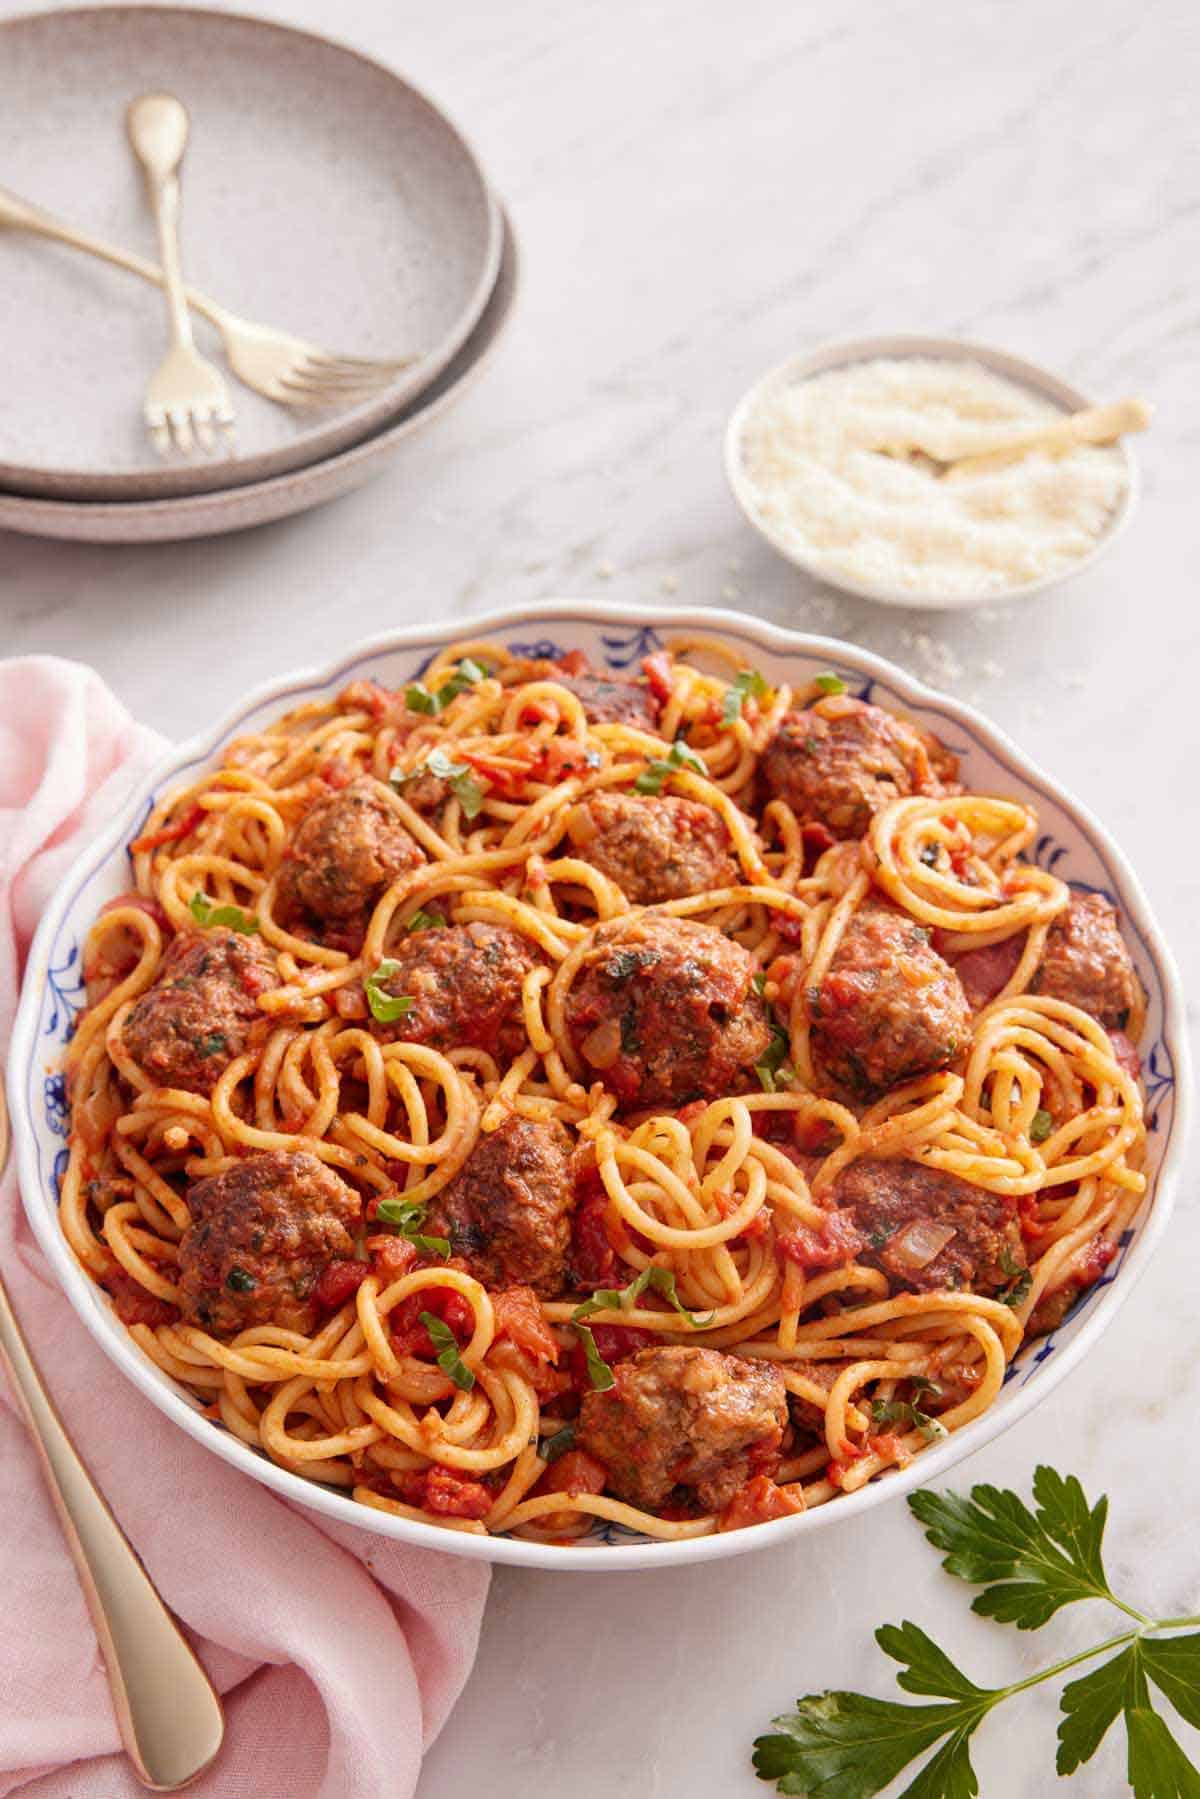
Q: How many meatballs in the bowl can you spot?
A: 13